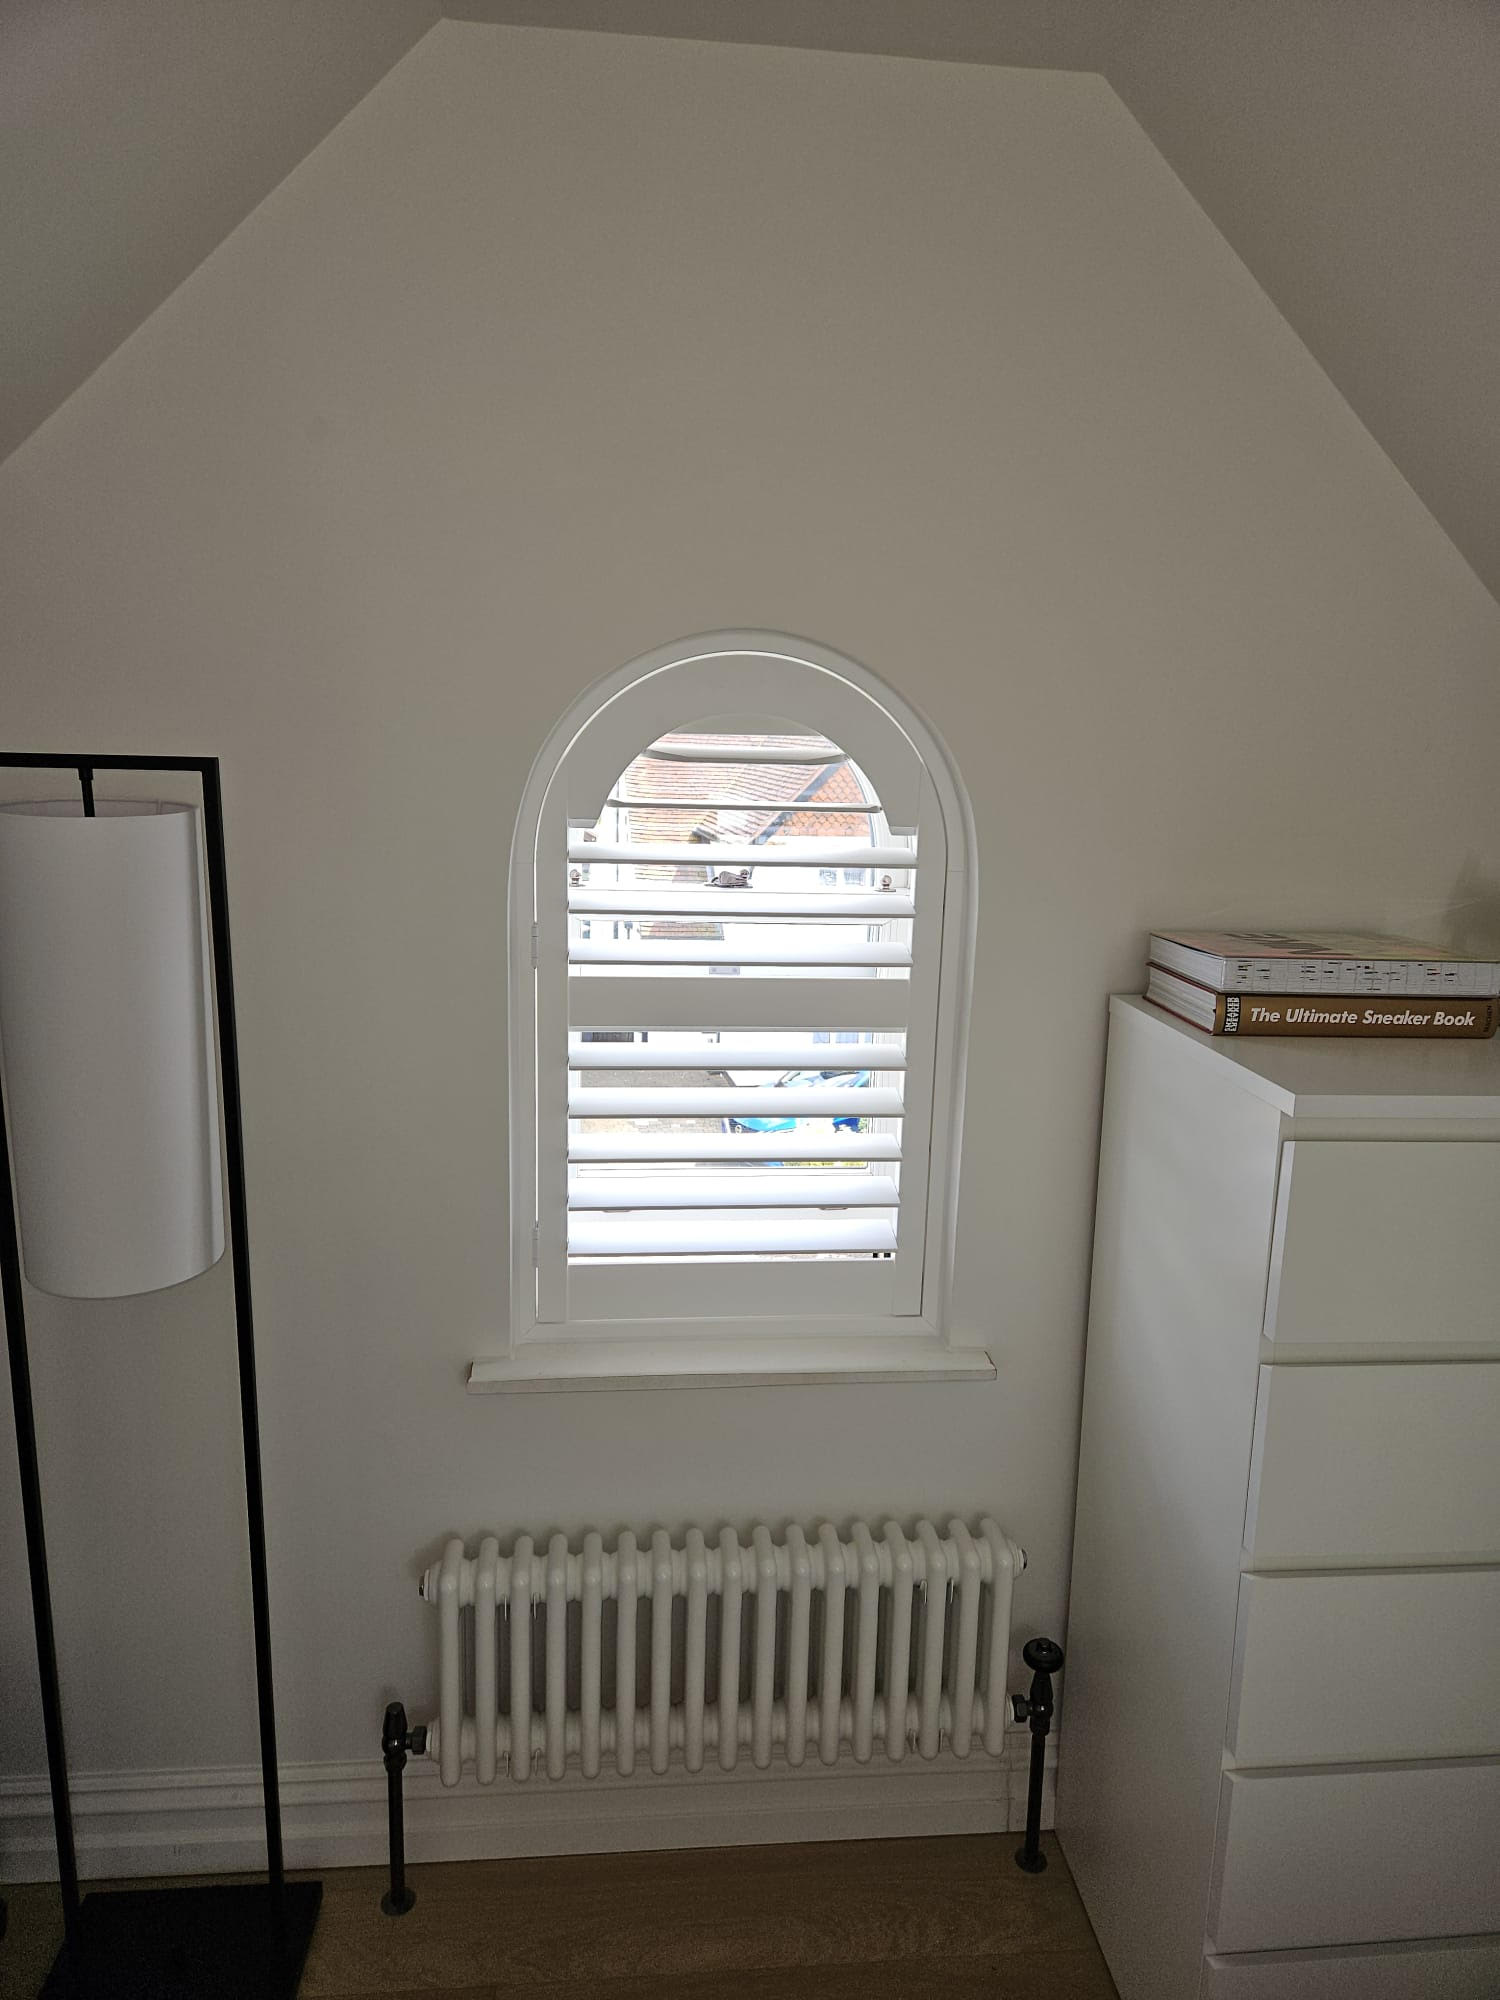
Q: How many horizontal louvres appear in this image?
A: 10